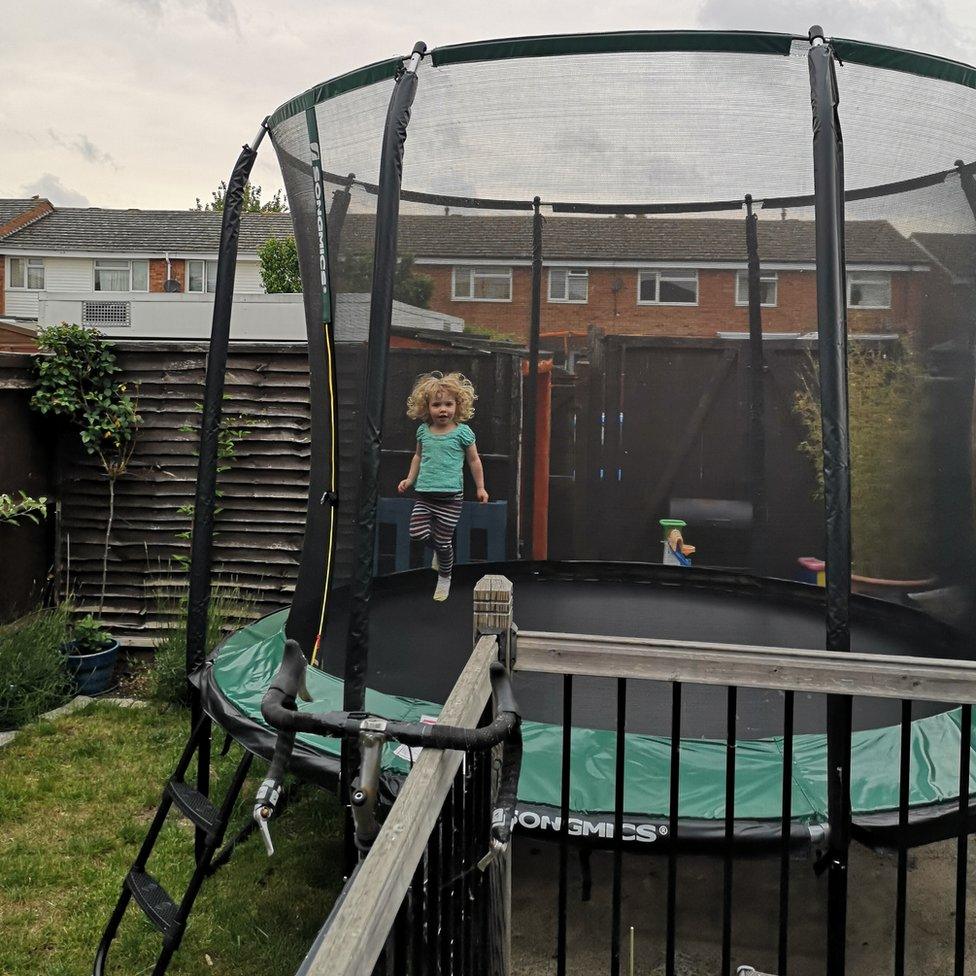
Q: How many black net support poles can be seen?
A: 7